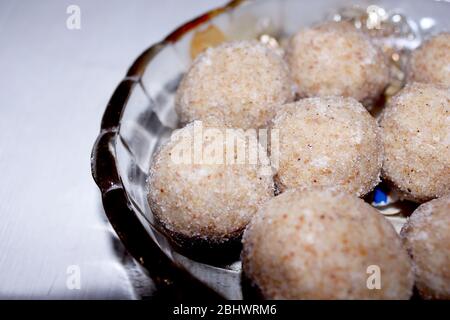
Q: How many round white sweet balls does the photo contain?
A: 8